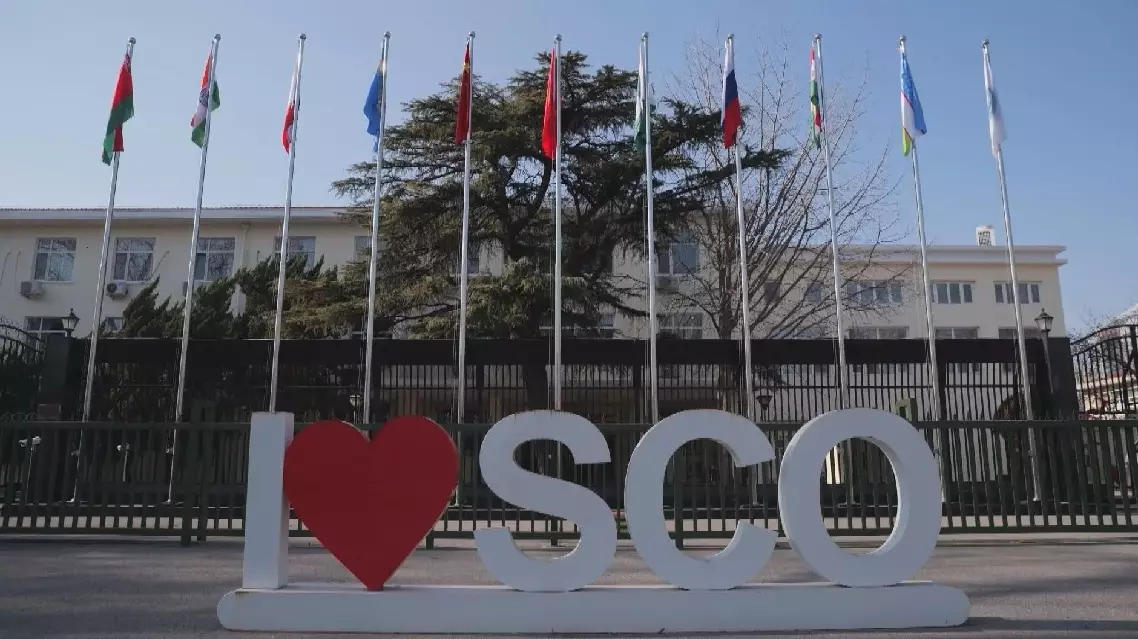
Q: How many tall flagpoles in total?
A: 11